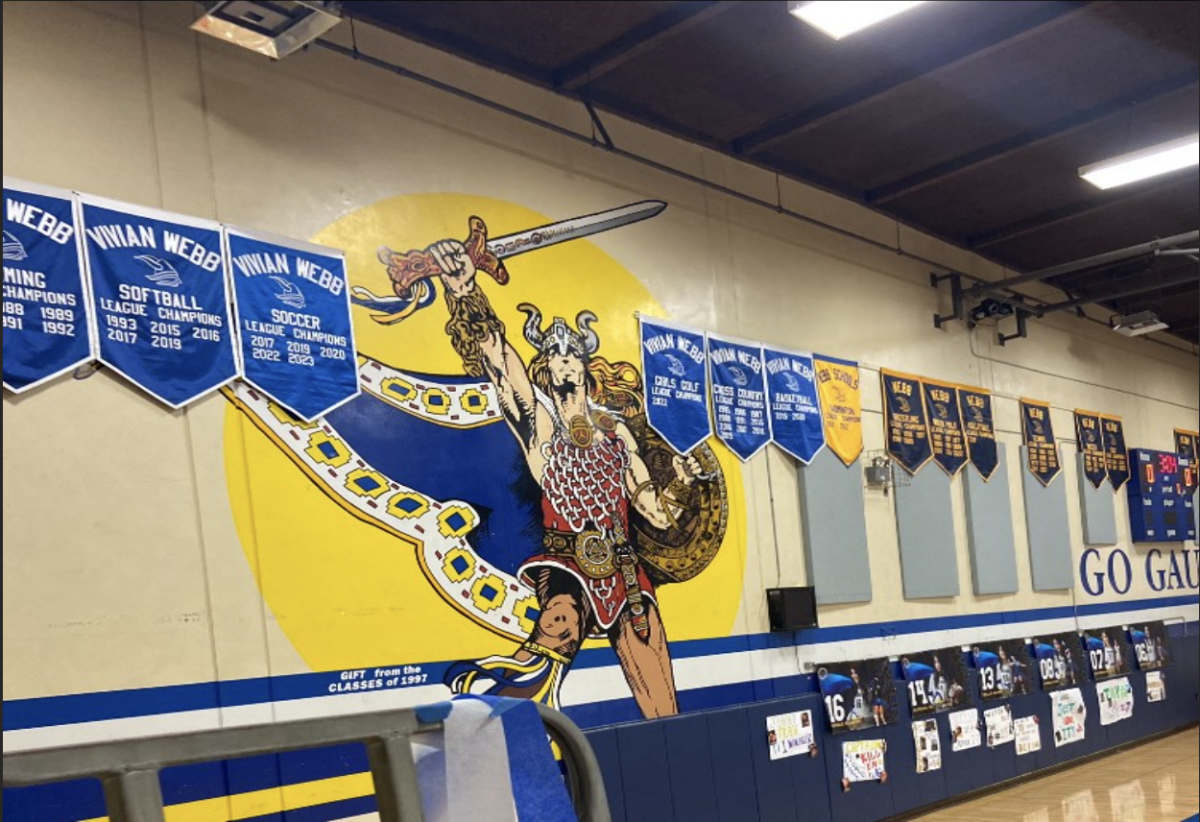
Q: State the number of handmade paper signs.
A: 9